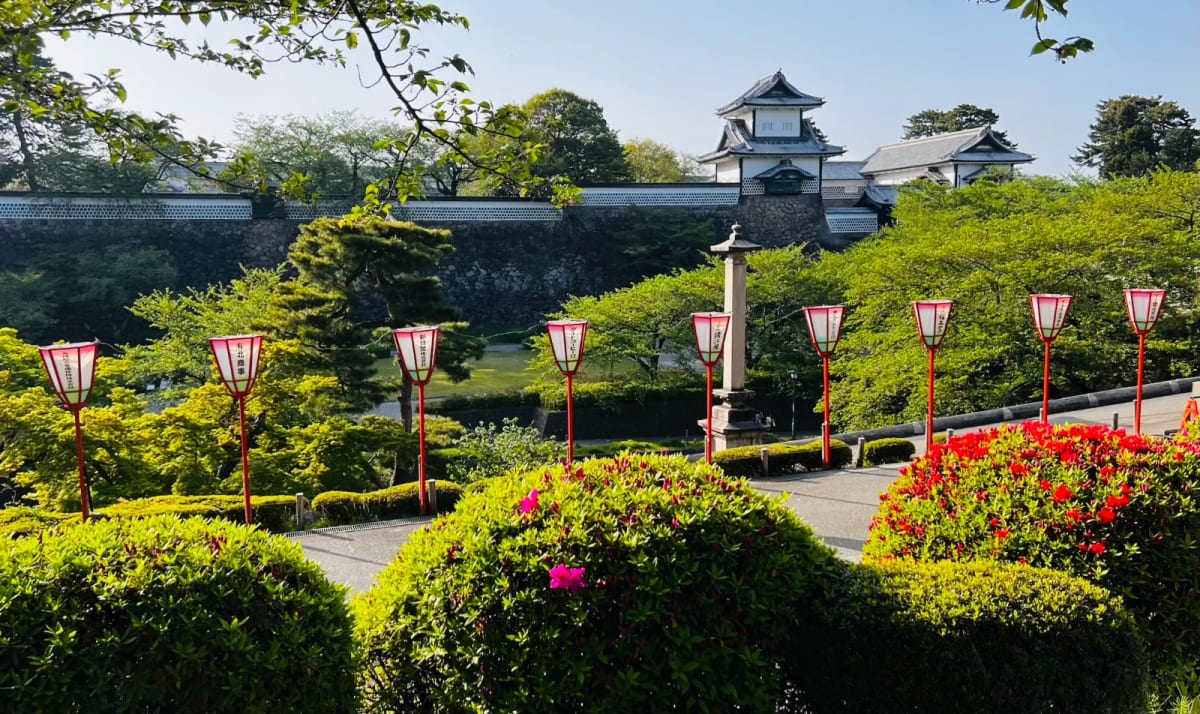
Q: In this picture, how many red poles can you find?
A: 9